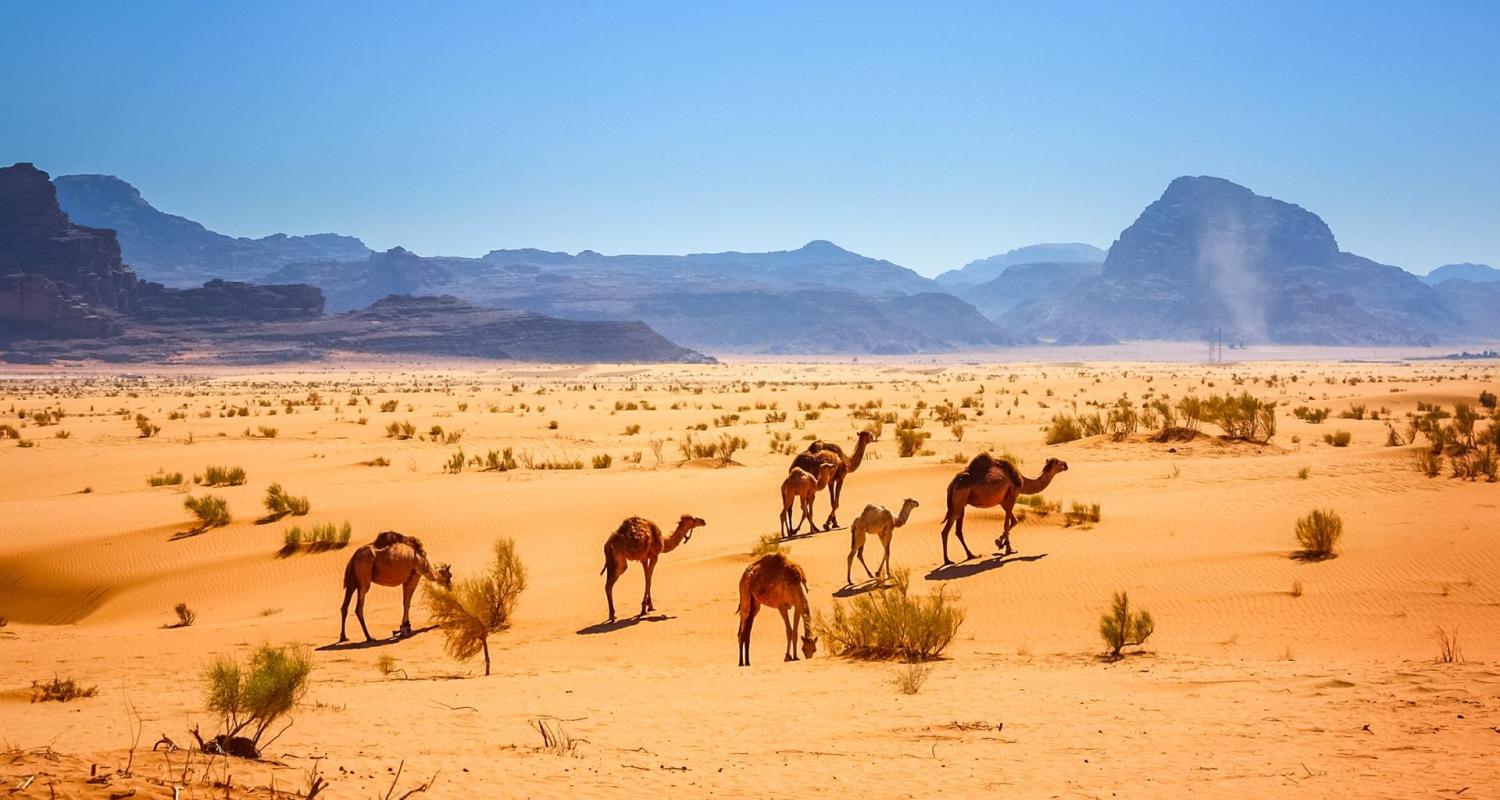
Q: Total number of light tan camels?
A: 1